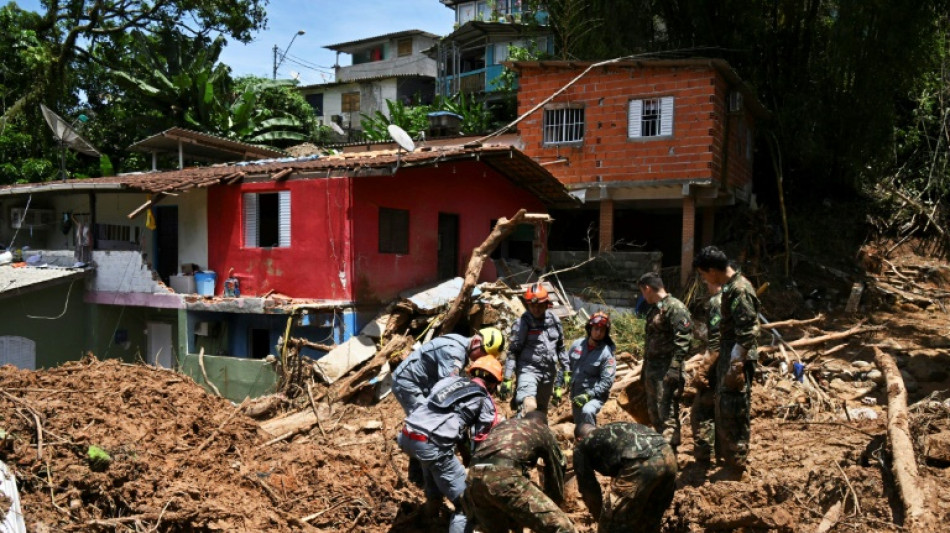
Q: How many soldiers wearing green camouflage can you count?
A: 5